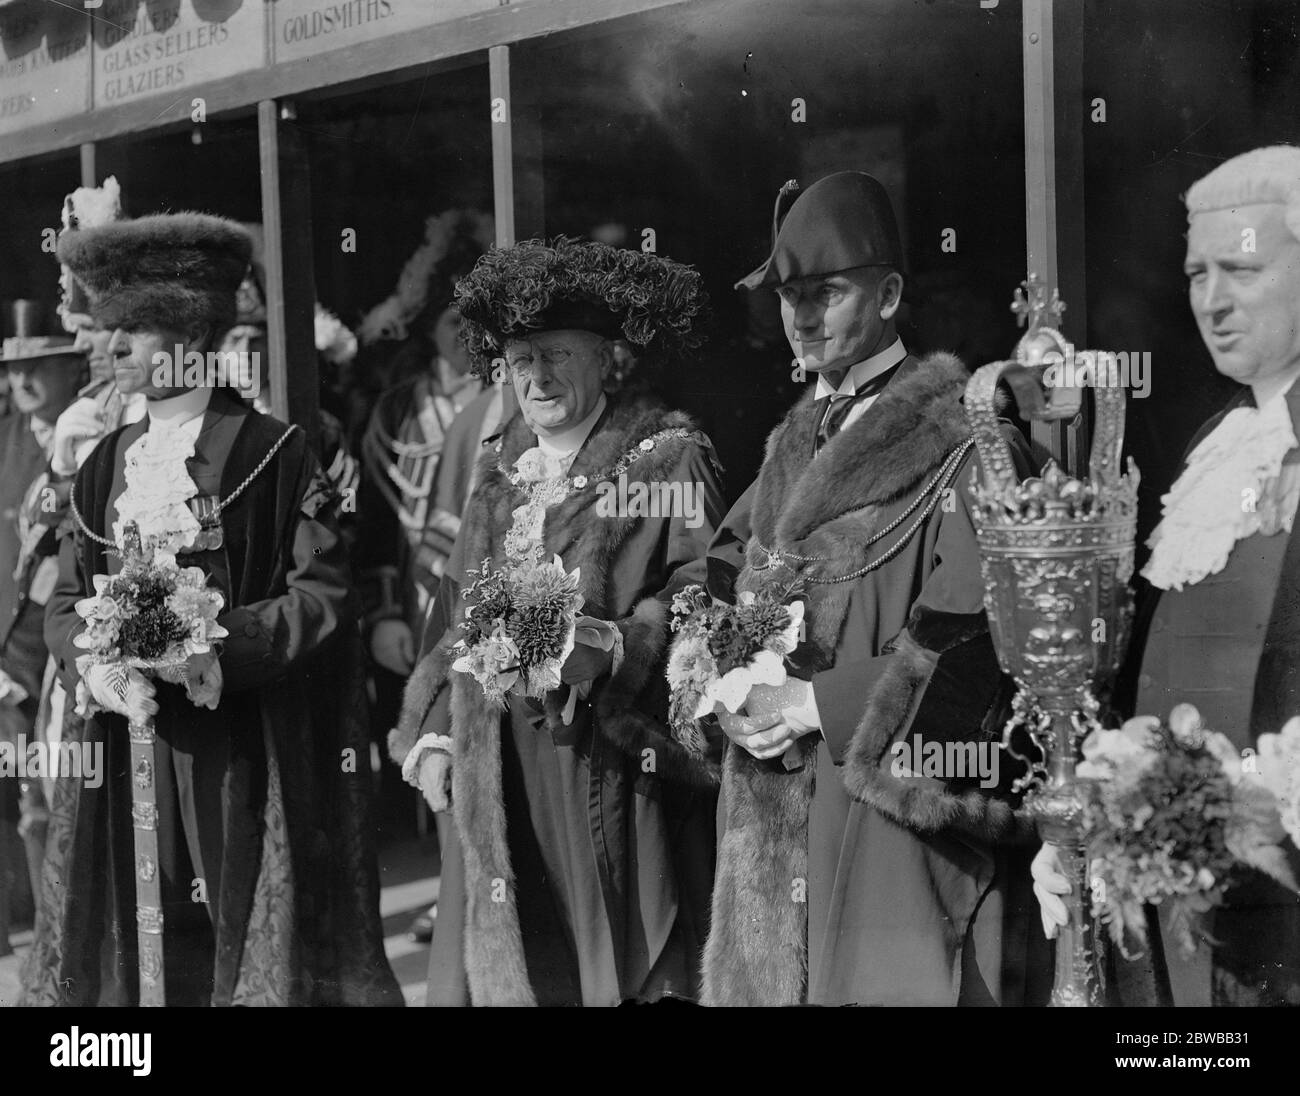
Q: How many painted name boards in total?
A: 3